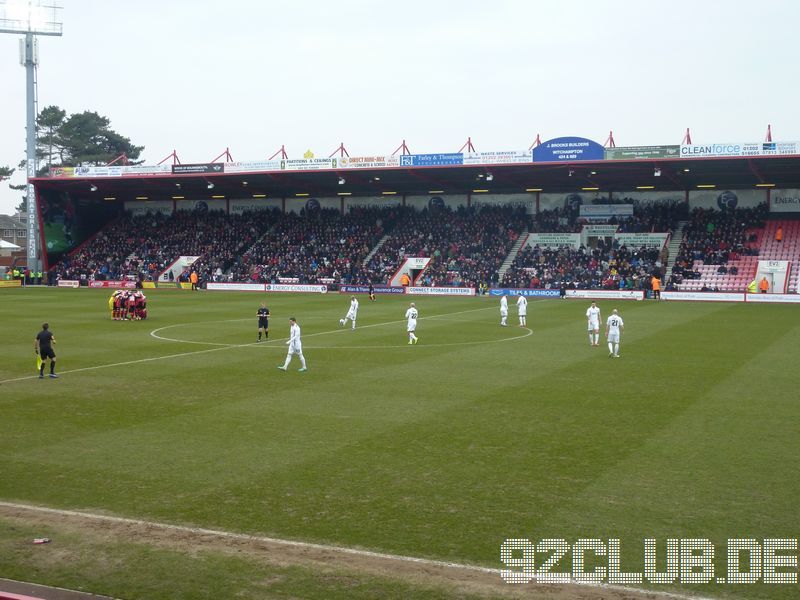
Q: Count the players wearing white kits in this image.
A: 7